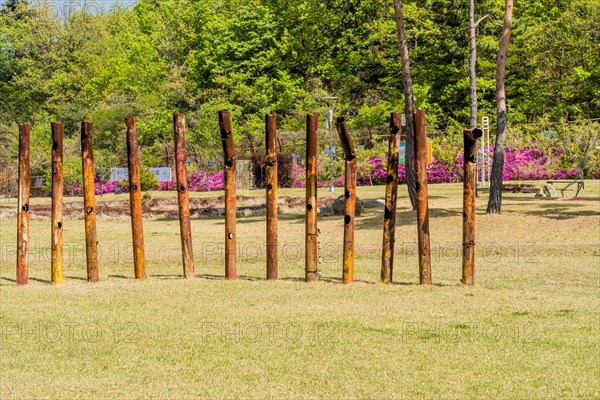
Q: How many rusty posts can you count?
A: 12